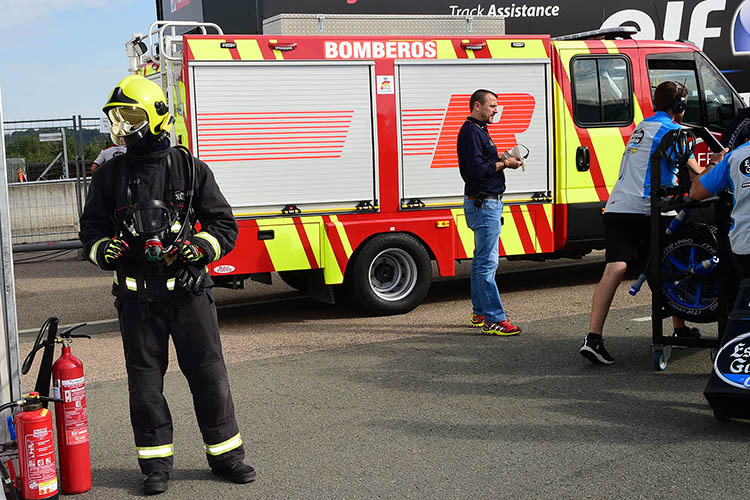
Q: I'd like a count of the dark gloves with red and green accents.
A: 2